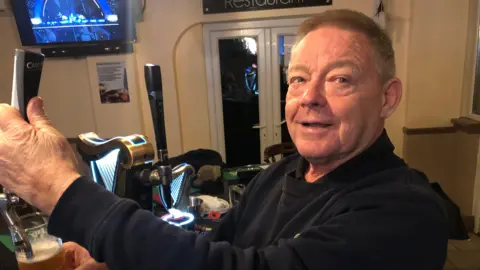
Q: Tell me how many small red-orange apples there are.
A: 0